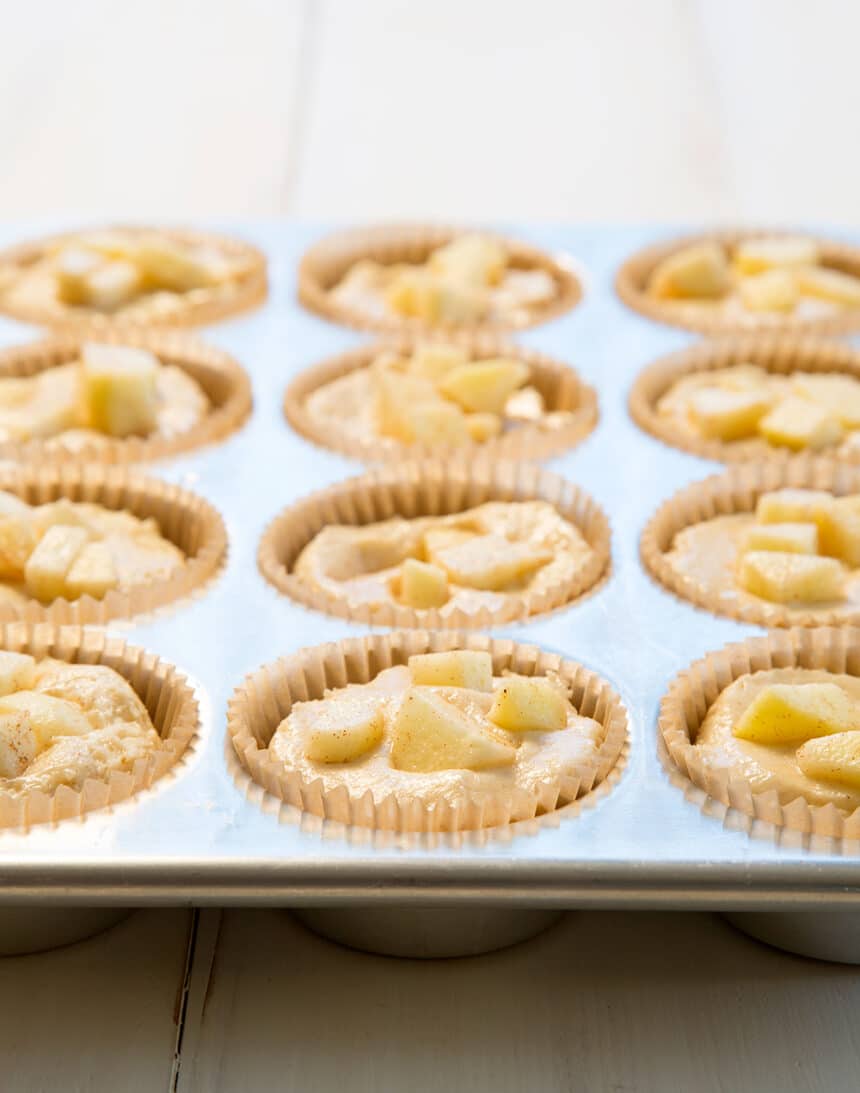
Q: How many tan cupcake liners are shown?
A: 12